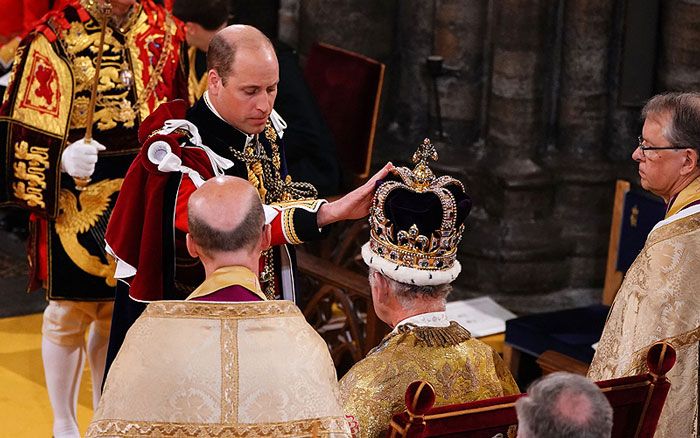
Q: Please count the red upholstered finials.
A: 2